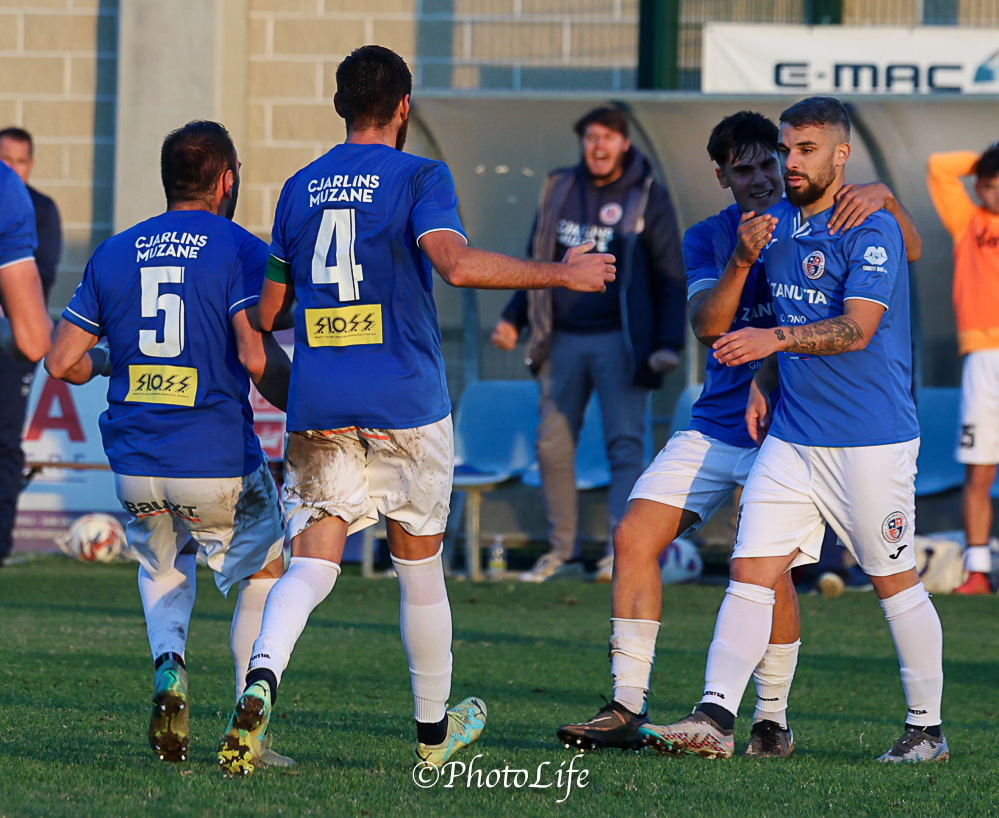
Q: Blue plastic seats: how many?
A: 4